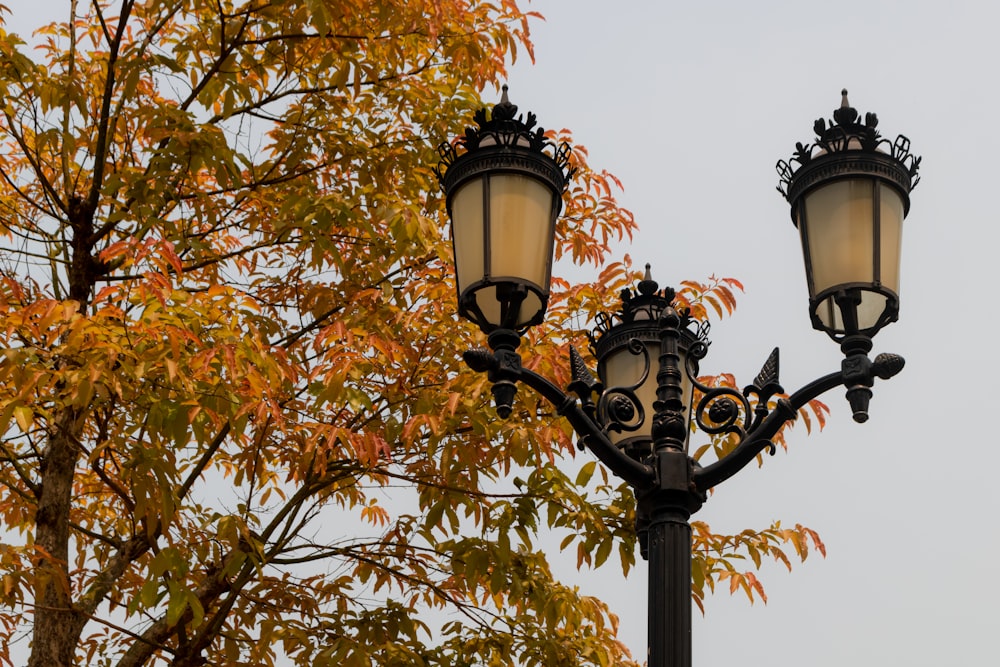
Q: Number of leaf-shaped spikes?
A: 2